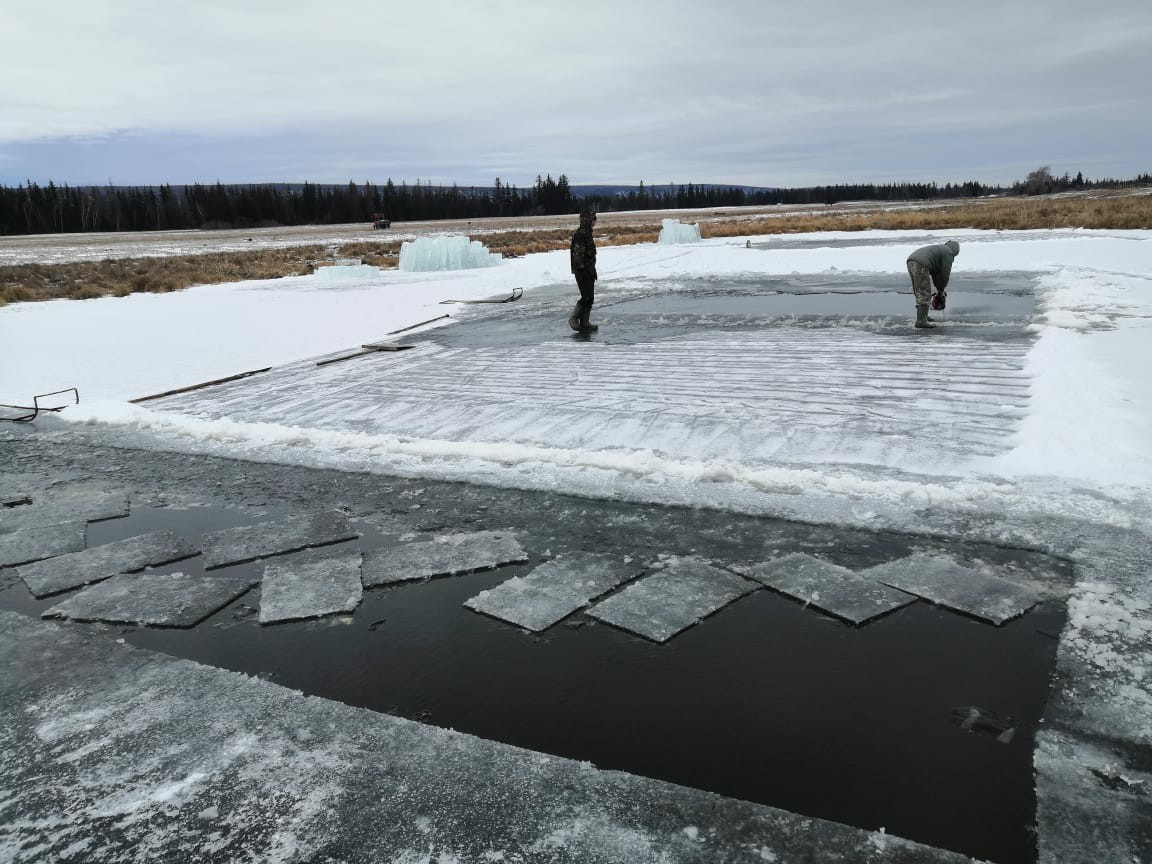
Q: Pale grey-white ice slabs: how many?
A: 11